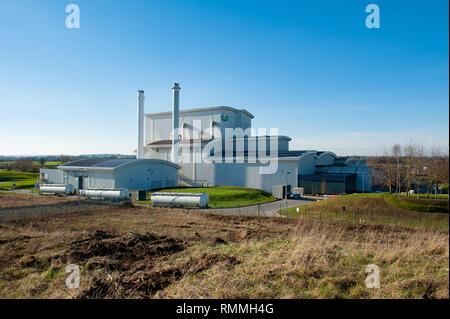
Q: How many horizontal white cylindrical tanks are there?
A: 3